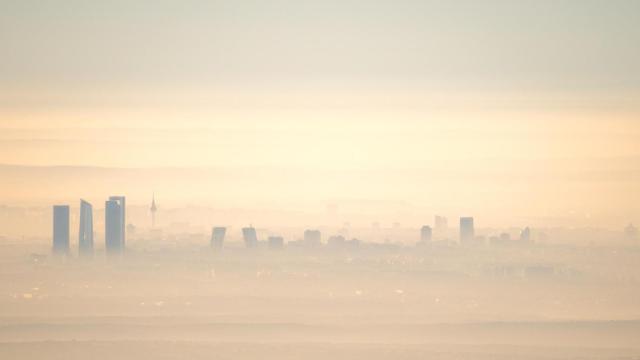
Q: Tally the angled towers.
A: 2